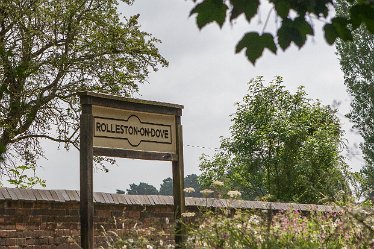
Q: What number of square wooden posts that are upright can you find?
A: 2